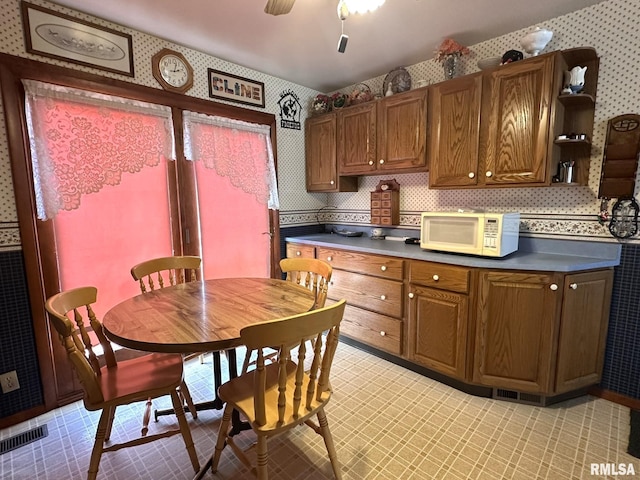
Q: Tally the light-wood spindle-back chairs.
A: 4